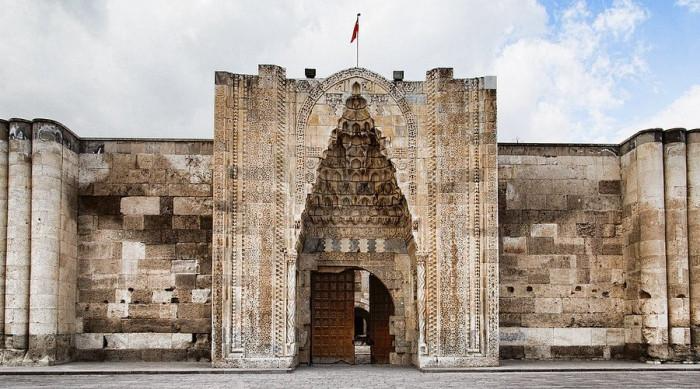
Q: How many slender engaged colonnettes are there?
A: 2